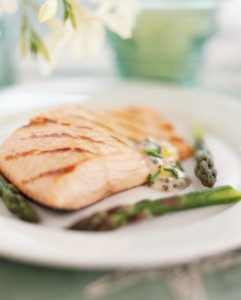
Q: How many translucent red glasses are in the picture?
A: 0